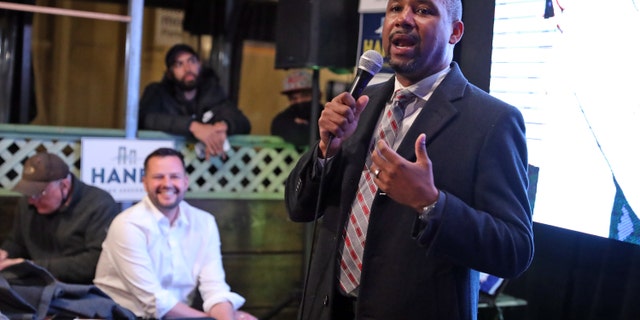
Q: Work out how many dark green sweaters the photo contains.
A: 1